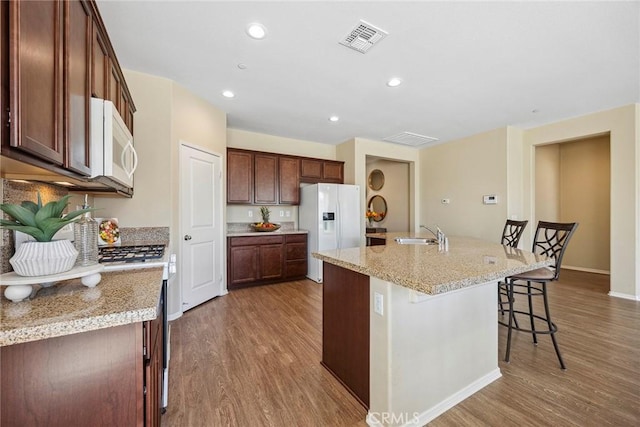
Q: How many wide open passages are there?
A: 2